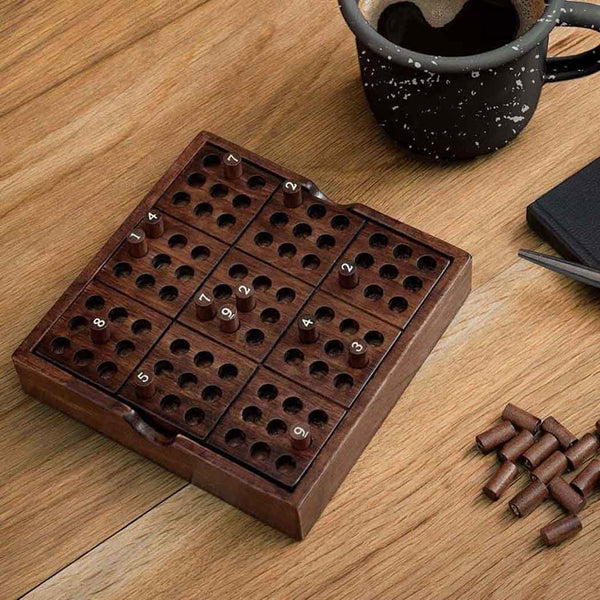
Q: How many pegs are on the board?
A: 13